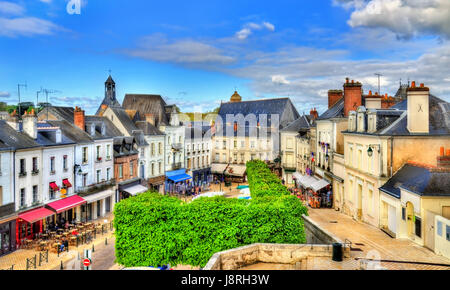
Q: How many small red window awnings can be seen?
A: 2